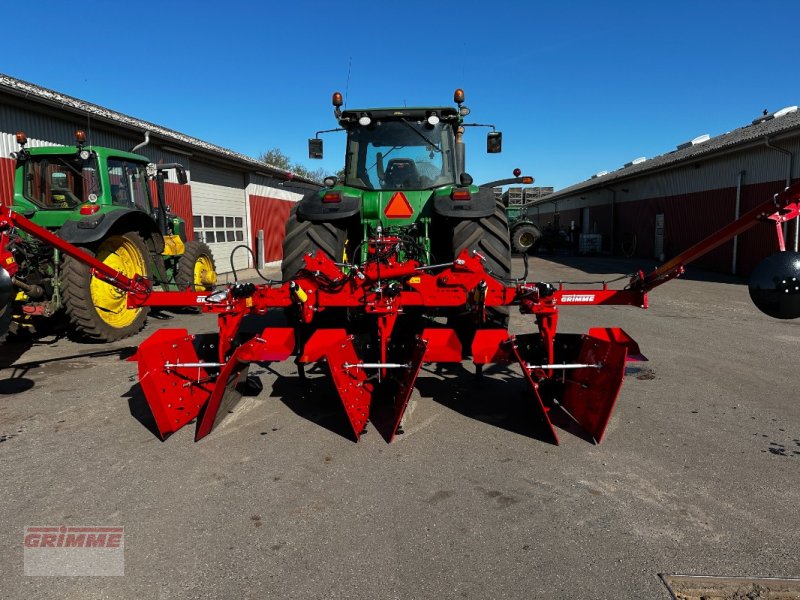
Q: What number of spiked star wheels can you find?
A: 0